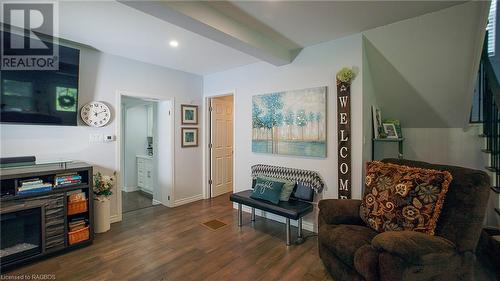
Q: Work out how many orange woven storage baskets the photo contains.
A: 2